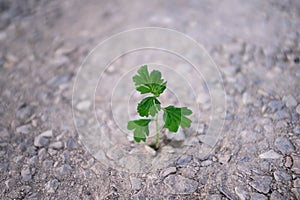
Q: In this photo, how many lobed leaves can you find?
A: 4